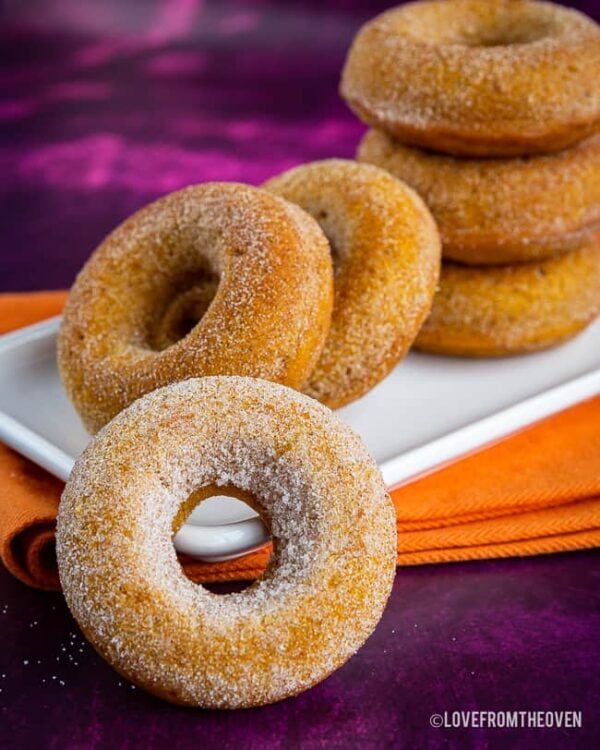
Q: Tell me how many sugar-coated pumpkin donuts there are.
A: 6